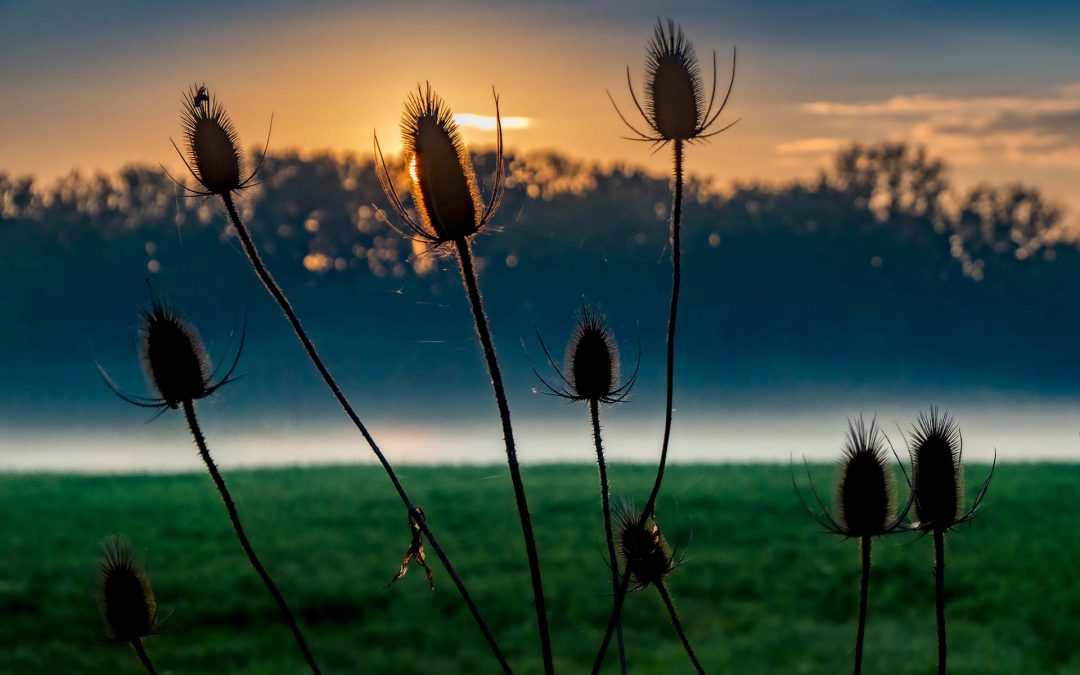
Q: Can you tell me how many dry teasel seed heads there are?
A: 9